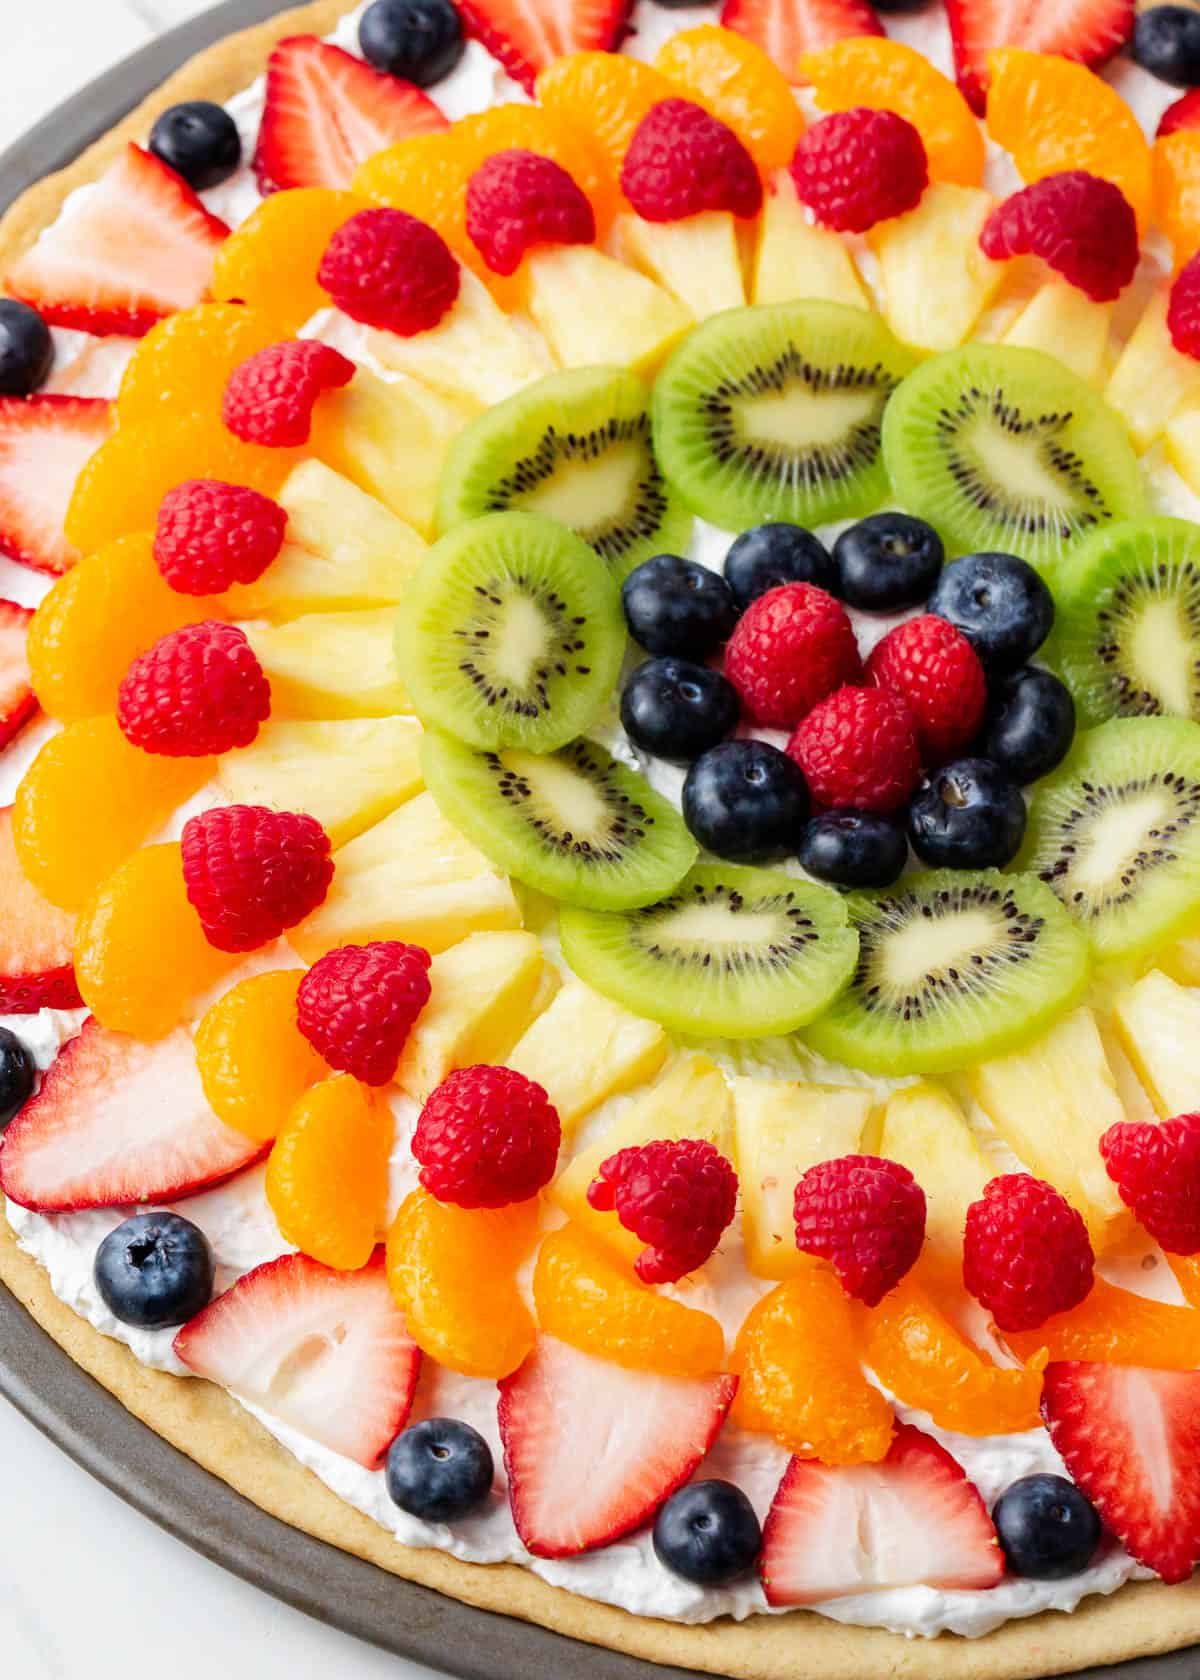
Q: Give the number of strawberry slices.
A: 14